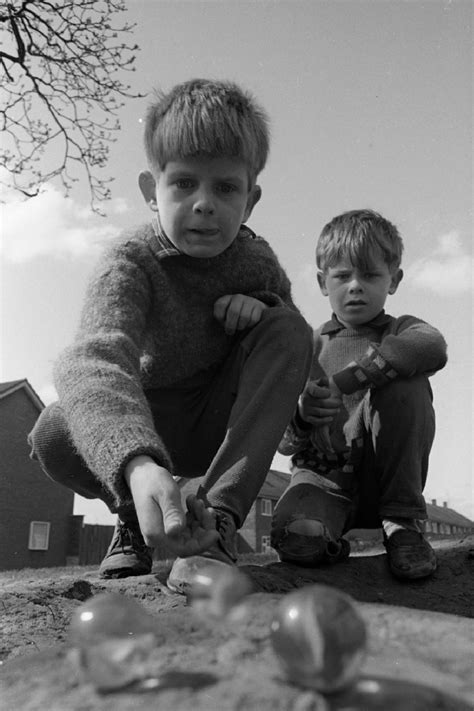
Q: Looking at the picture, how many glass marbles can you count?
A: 3